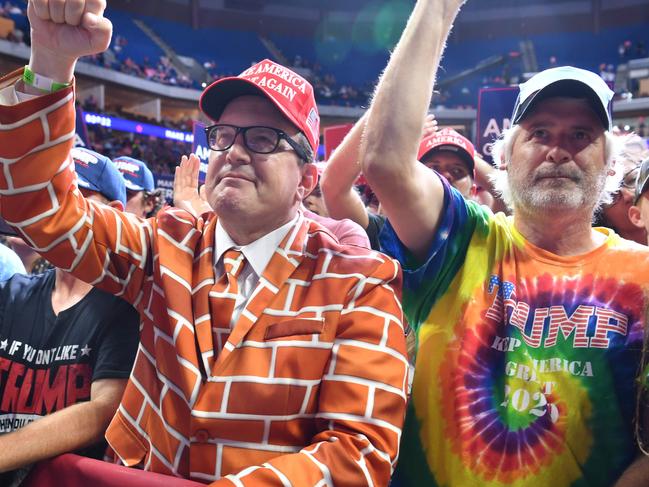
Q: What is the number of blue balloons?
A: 0